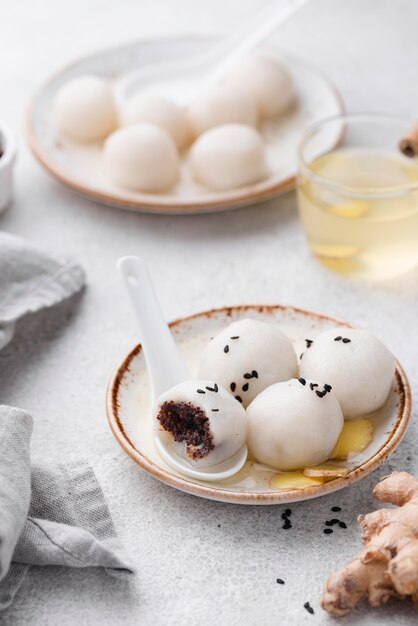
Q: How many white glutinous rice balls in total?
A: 10